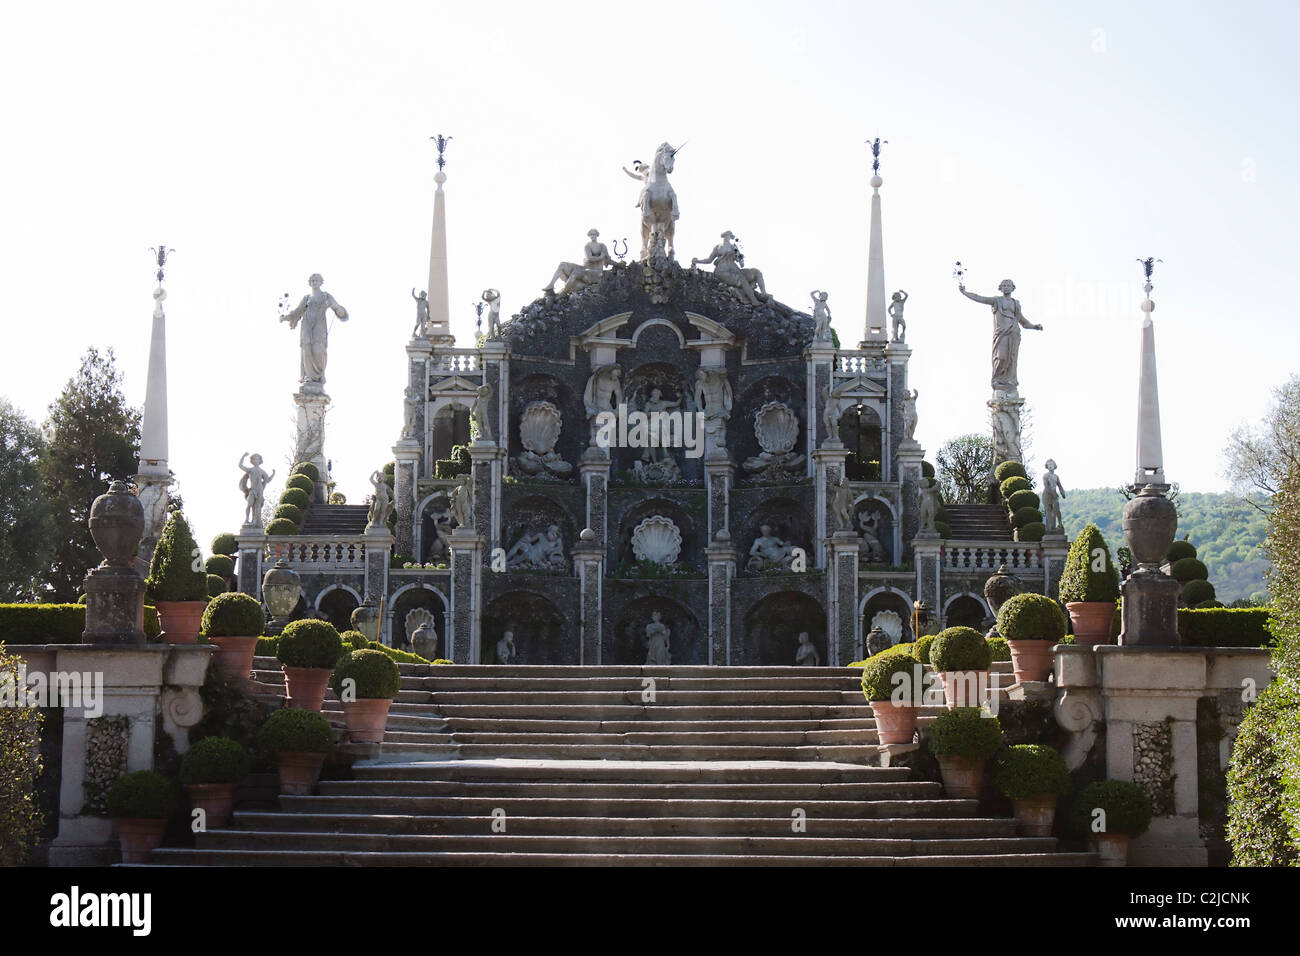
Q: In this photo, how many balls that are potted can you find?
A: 12